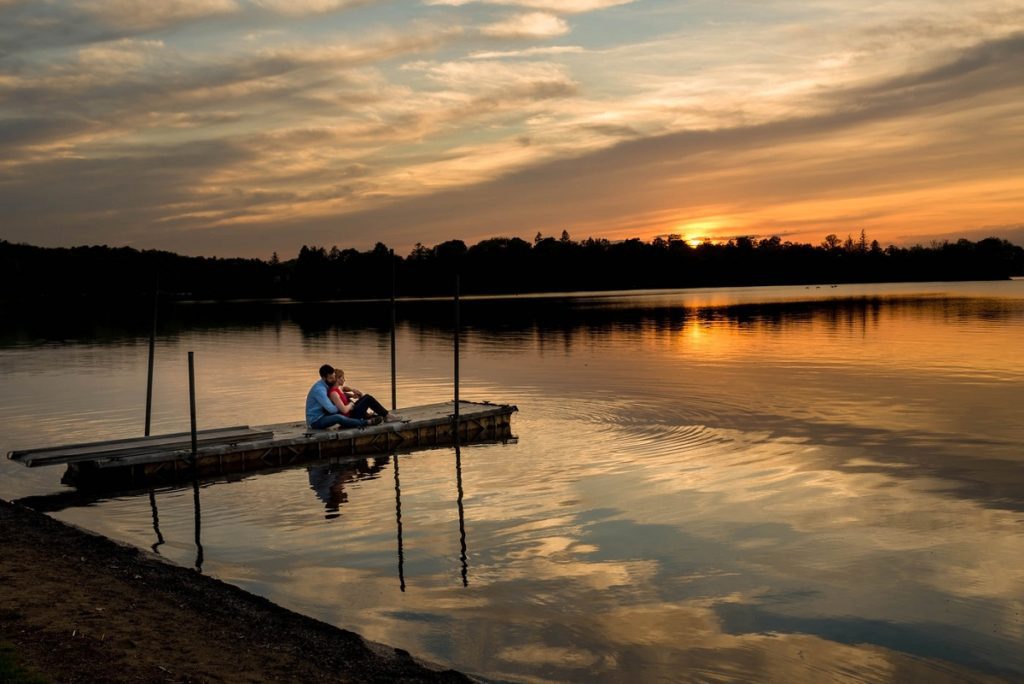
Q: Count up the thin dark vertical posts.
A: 4